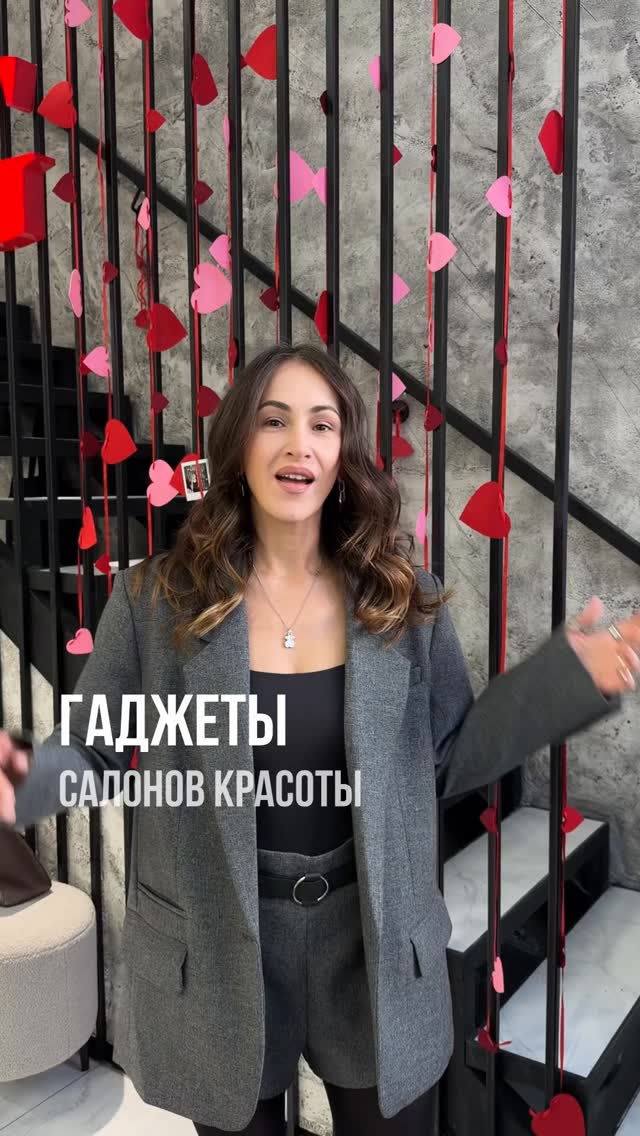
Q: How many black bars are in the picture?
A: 13